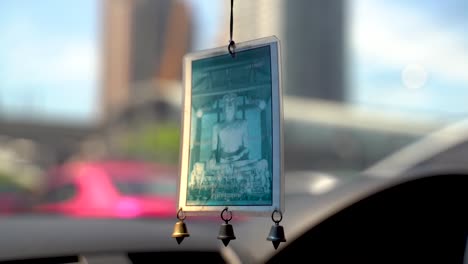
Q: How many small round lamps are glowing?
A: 2